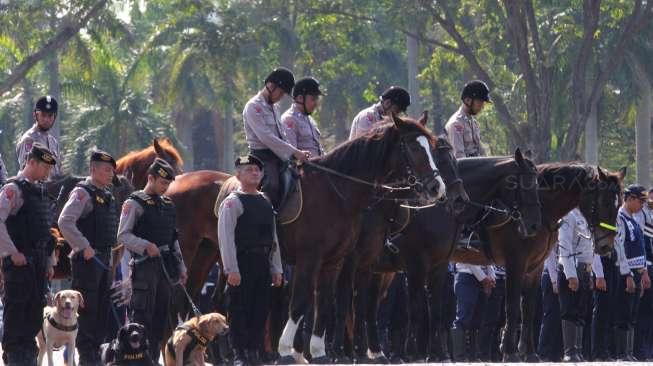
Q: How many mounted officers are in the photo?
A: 5